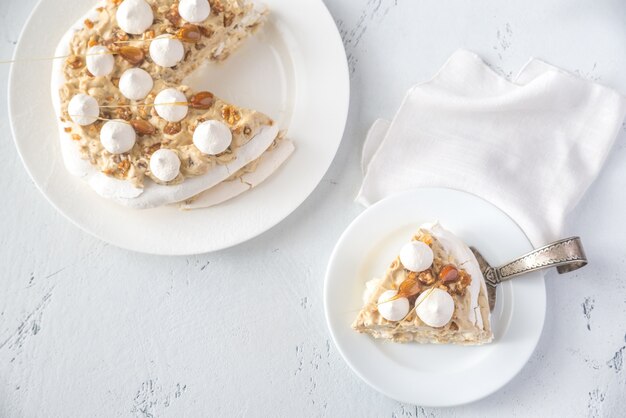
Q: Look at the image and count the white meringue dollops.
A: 13